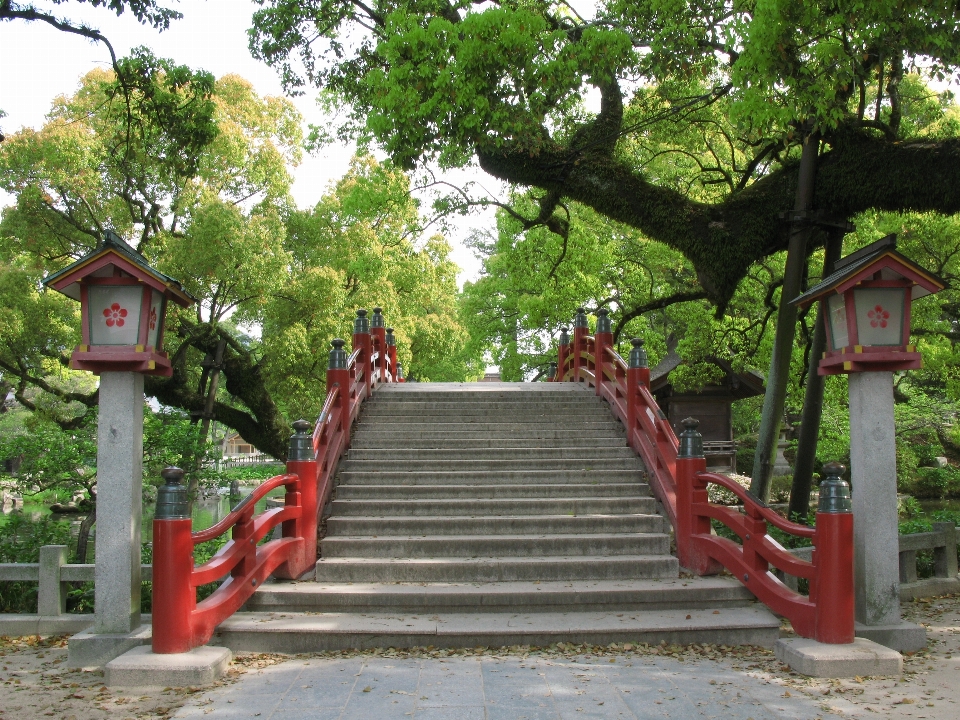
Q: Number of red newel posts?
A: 14